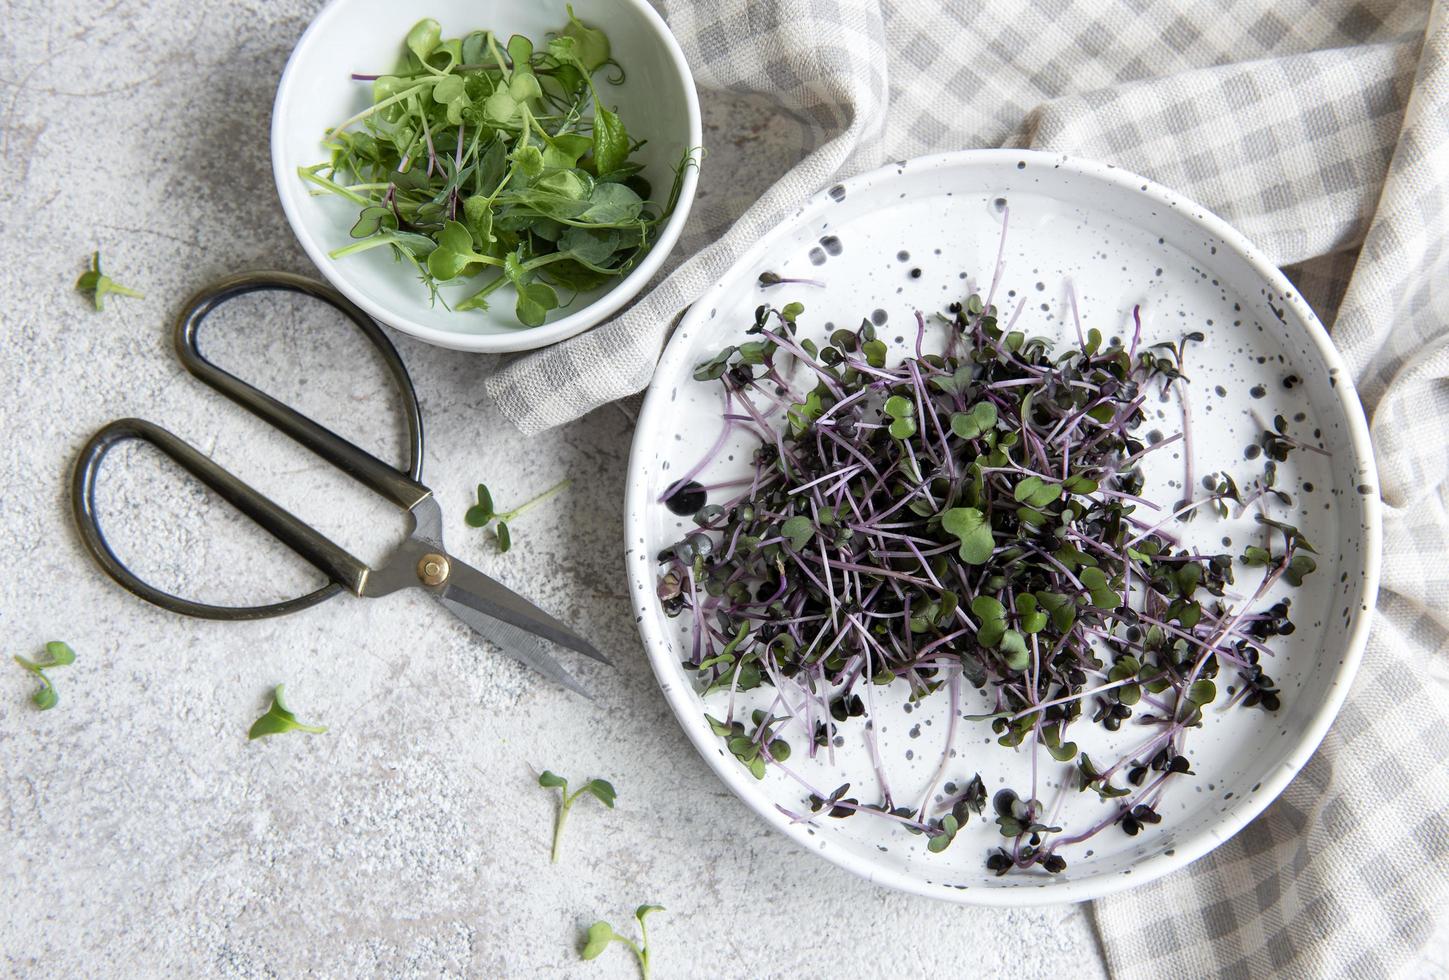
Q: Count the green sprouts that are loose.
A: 6